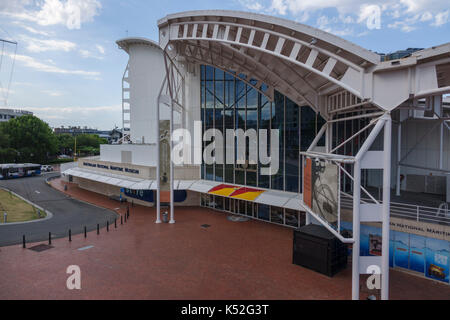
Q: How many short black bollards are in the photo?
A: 12